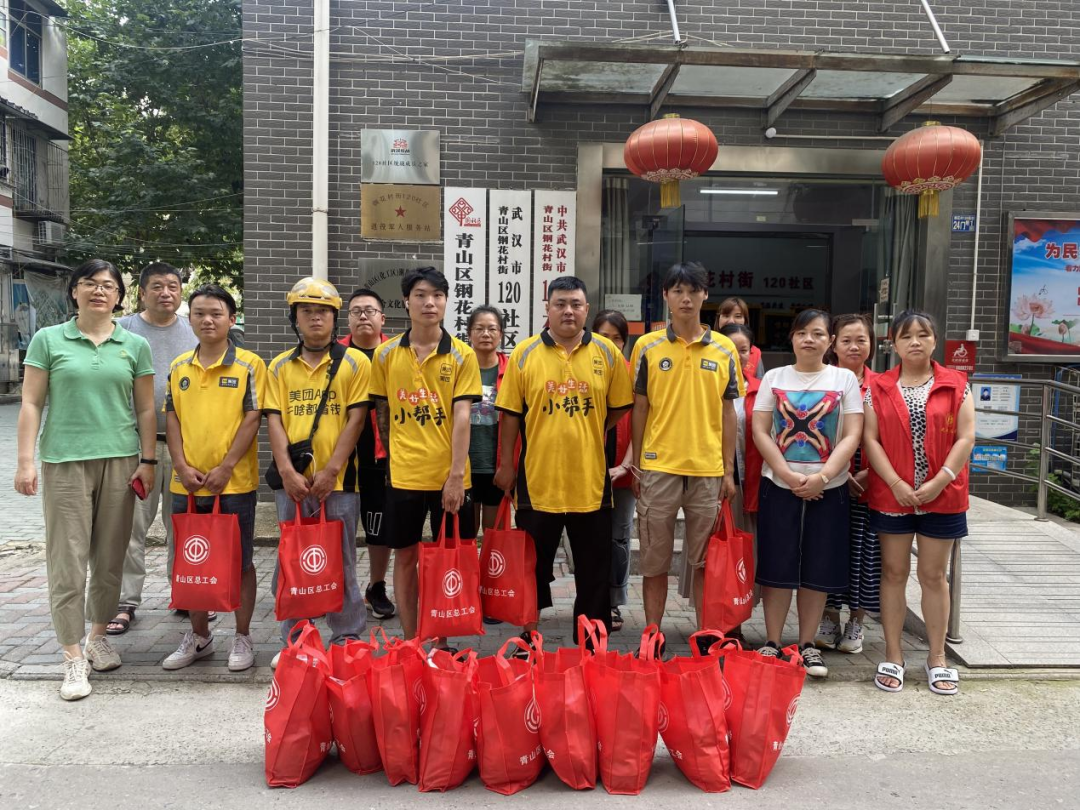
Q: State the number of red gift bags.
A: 14